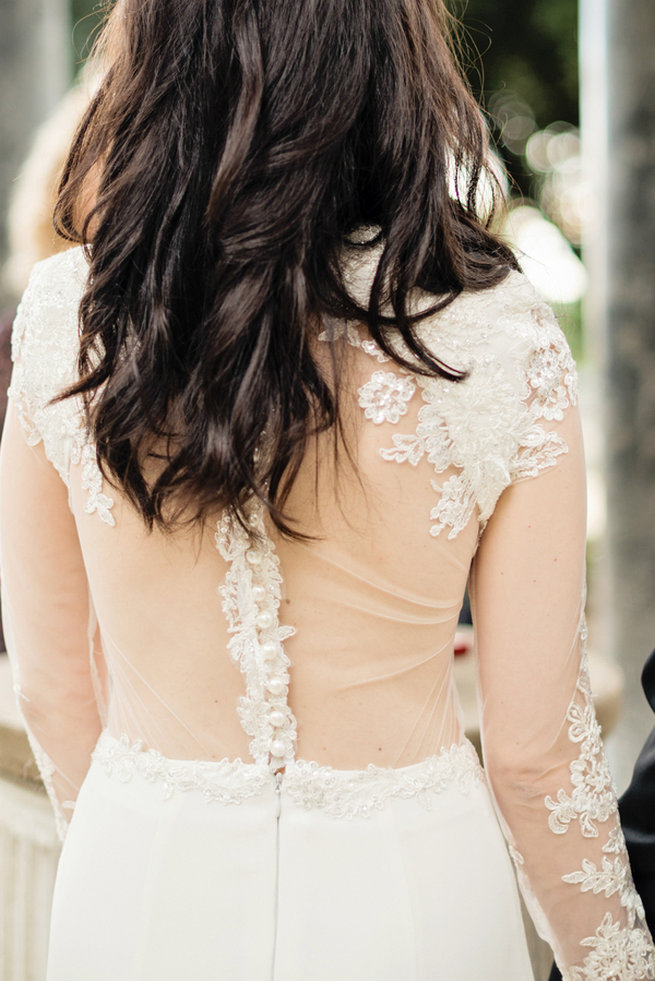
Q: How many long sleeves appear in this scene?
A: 2